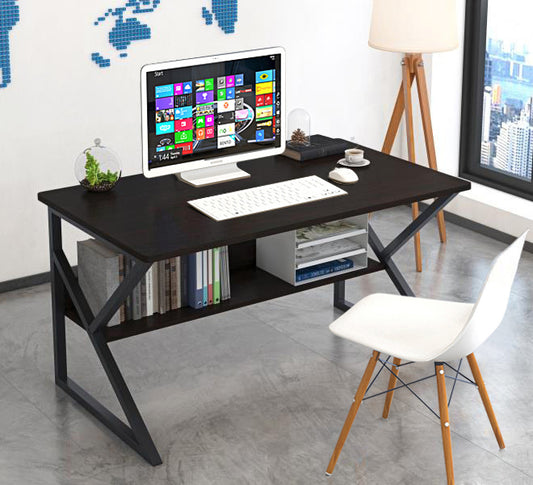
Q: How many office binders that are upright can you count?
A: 4